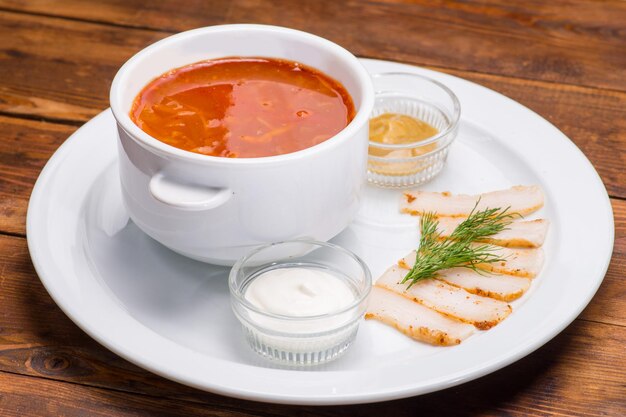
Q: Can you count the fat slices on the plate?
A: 6